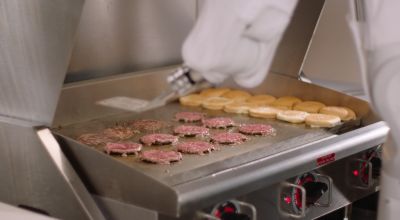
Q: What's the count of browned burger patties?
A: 3